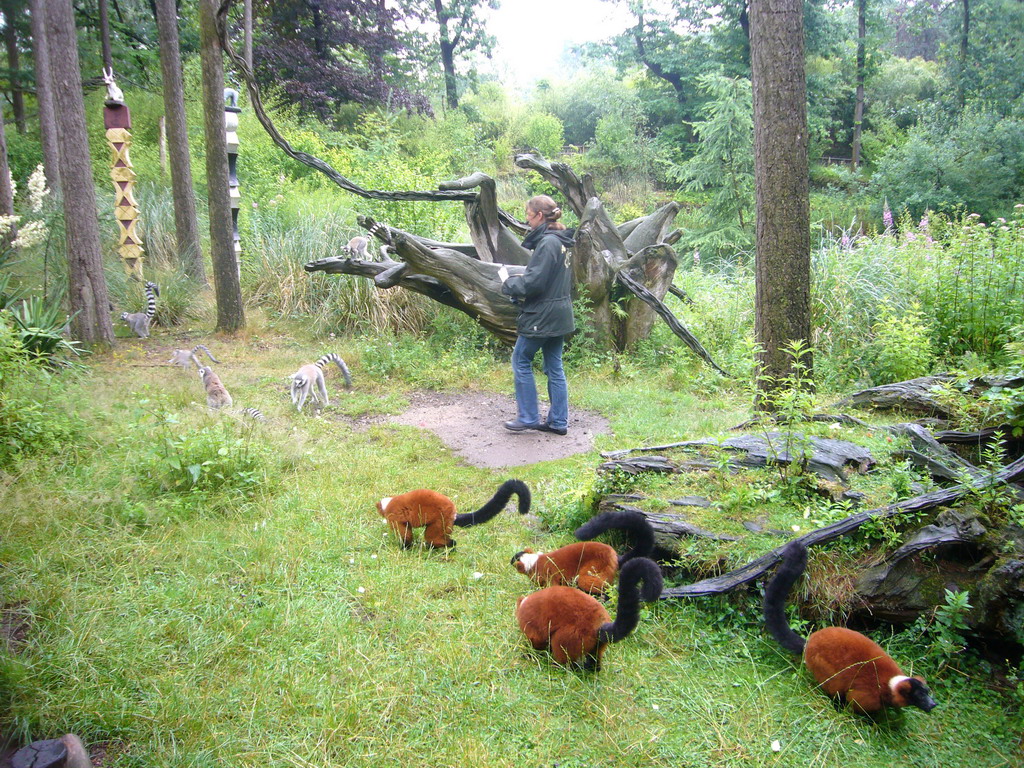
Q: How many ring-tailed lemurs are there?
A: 5